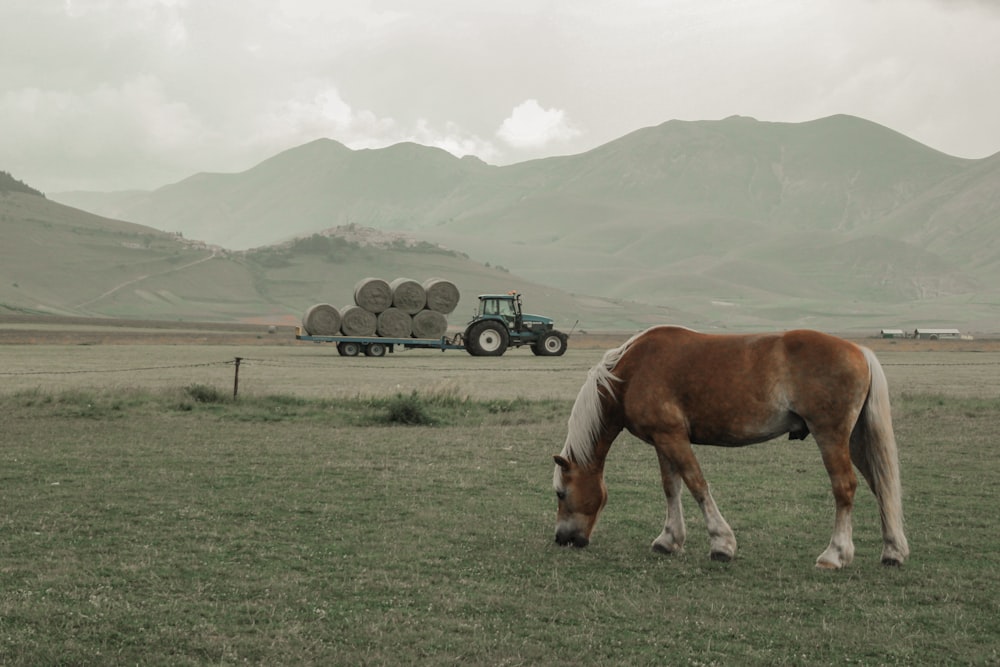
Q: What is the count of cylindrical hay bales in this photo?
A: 7